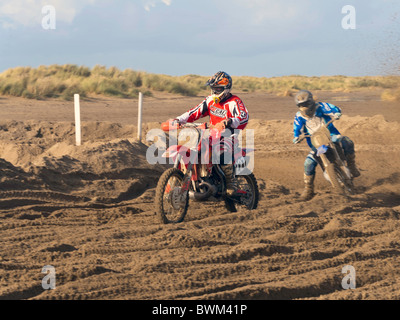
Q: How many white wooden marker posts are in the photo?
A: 2